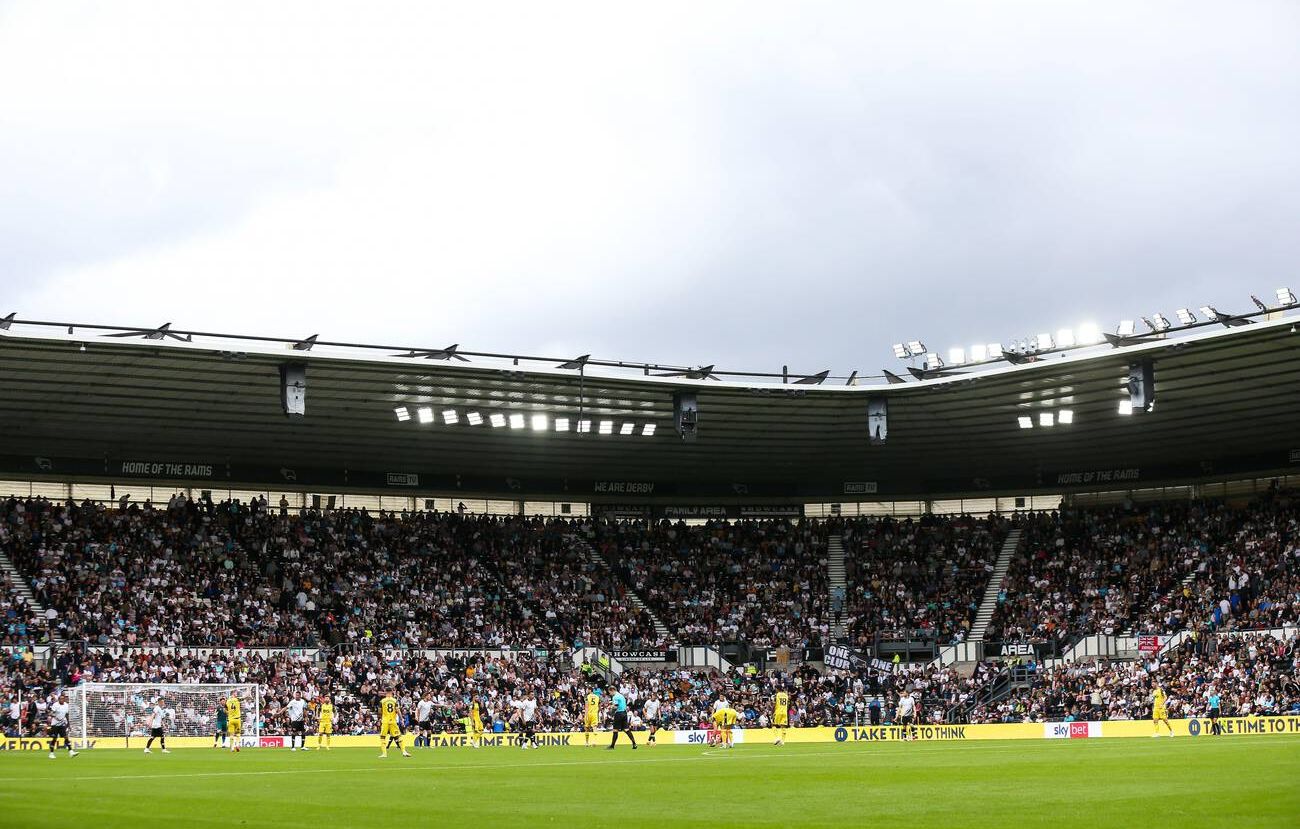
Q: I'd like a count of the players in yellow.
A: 8